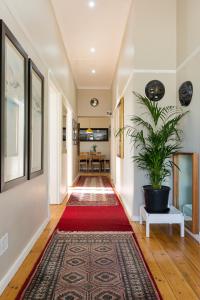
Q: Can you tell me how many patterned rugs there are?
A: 2